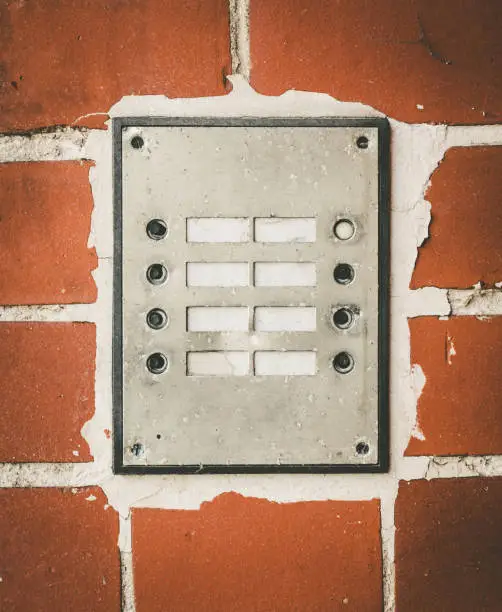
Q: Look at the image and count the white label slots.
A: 8